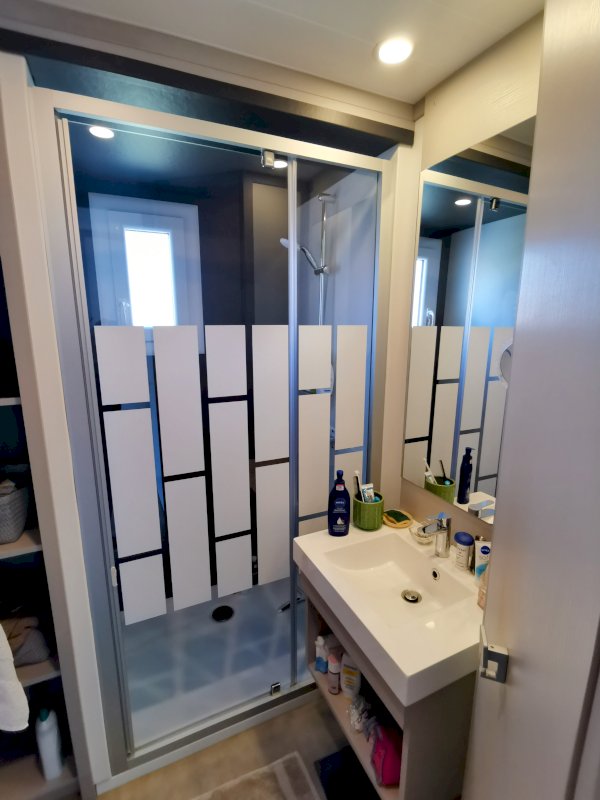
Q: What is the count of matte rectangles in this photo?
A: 15